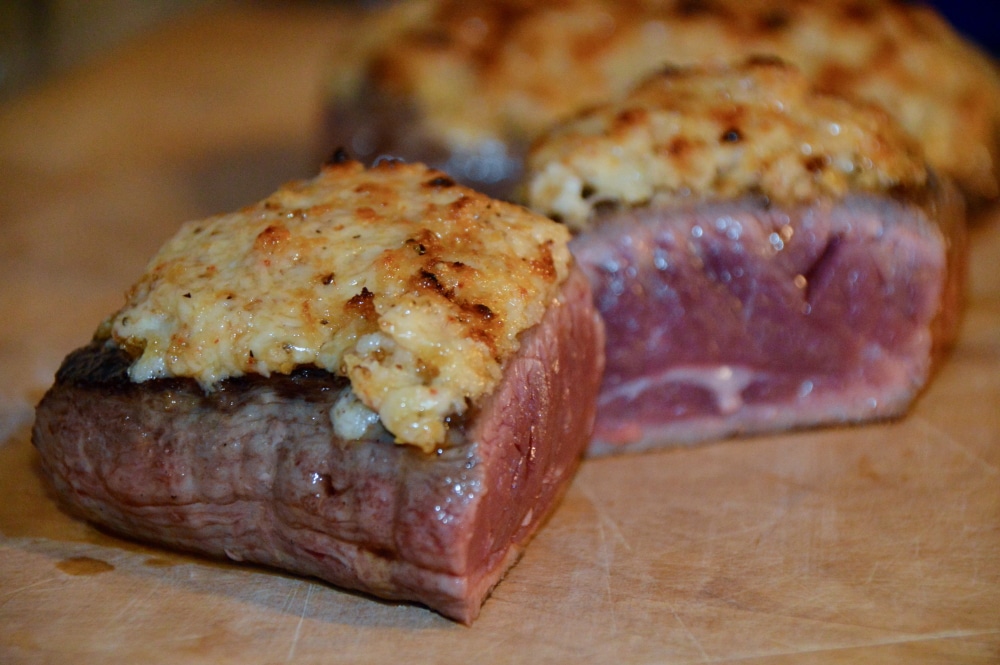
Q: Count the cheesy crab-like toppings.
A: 3